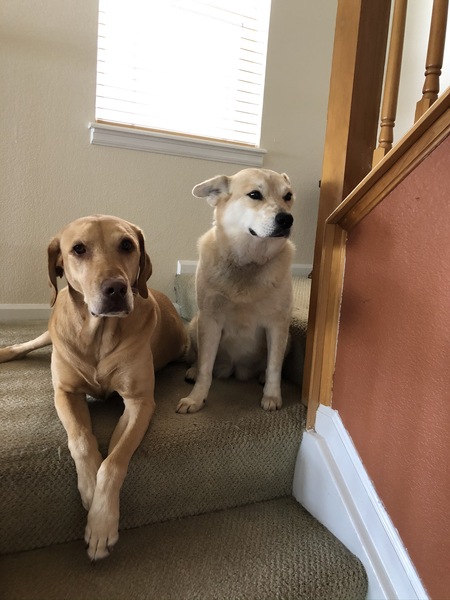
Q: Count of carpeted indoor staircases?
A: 1